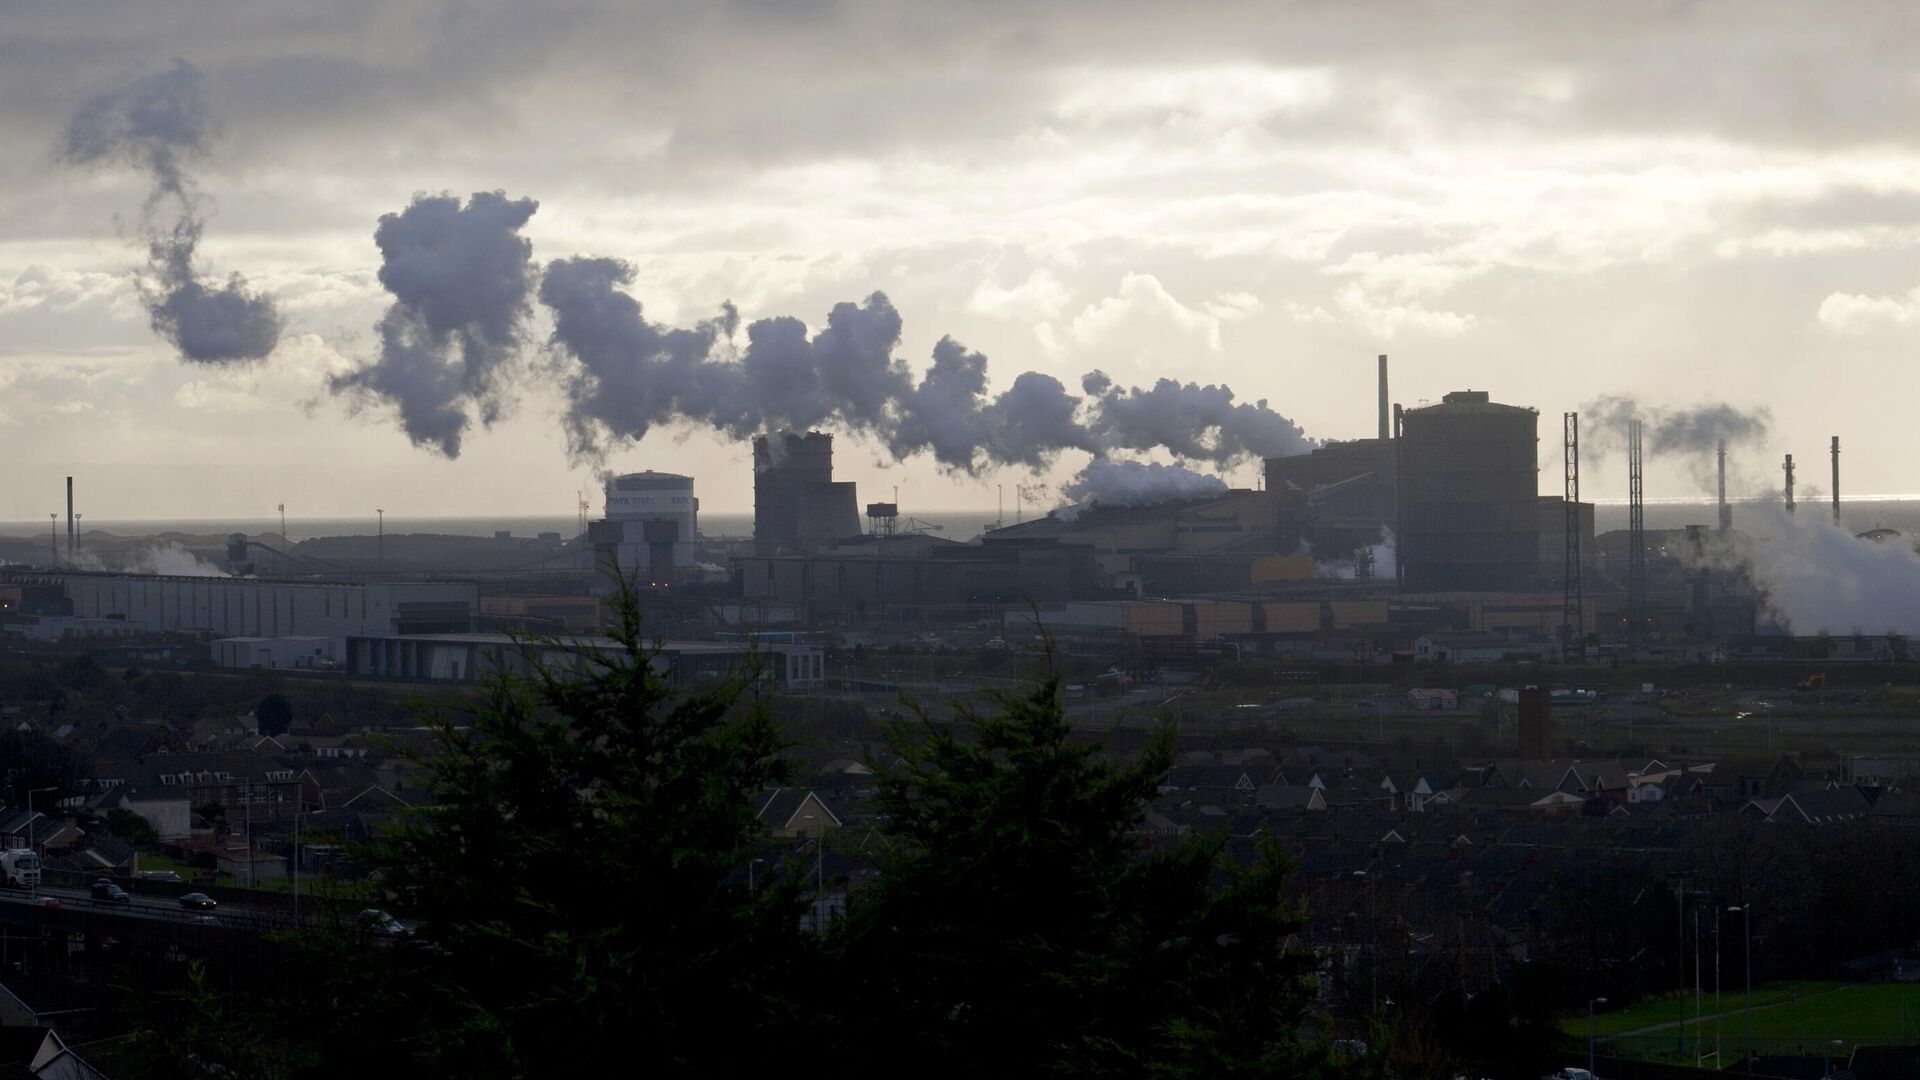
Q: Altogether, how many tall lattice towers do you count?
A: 2